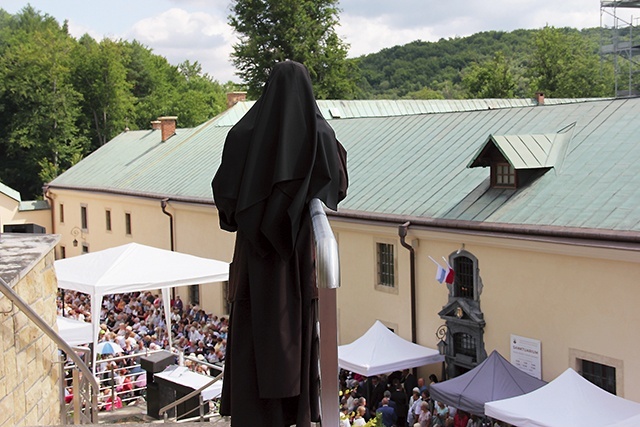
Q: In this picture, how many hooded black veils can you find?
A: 1